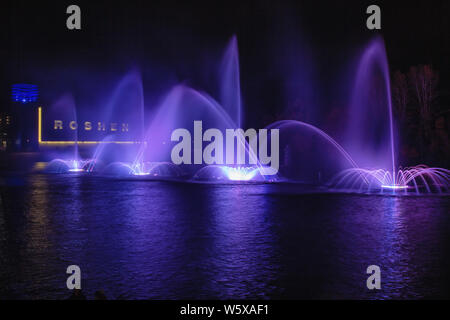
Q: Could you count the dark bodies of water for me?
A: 1